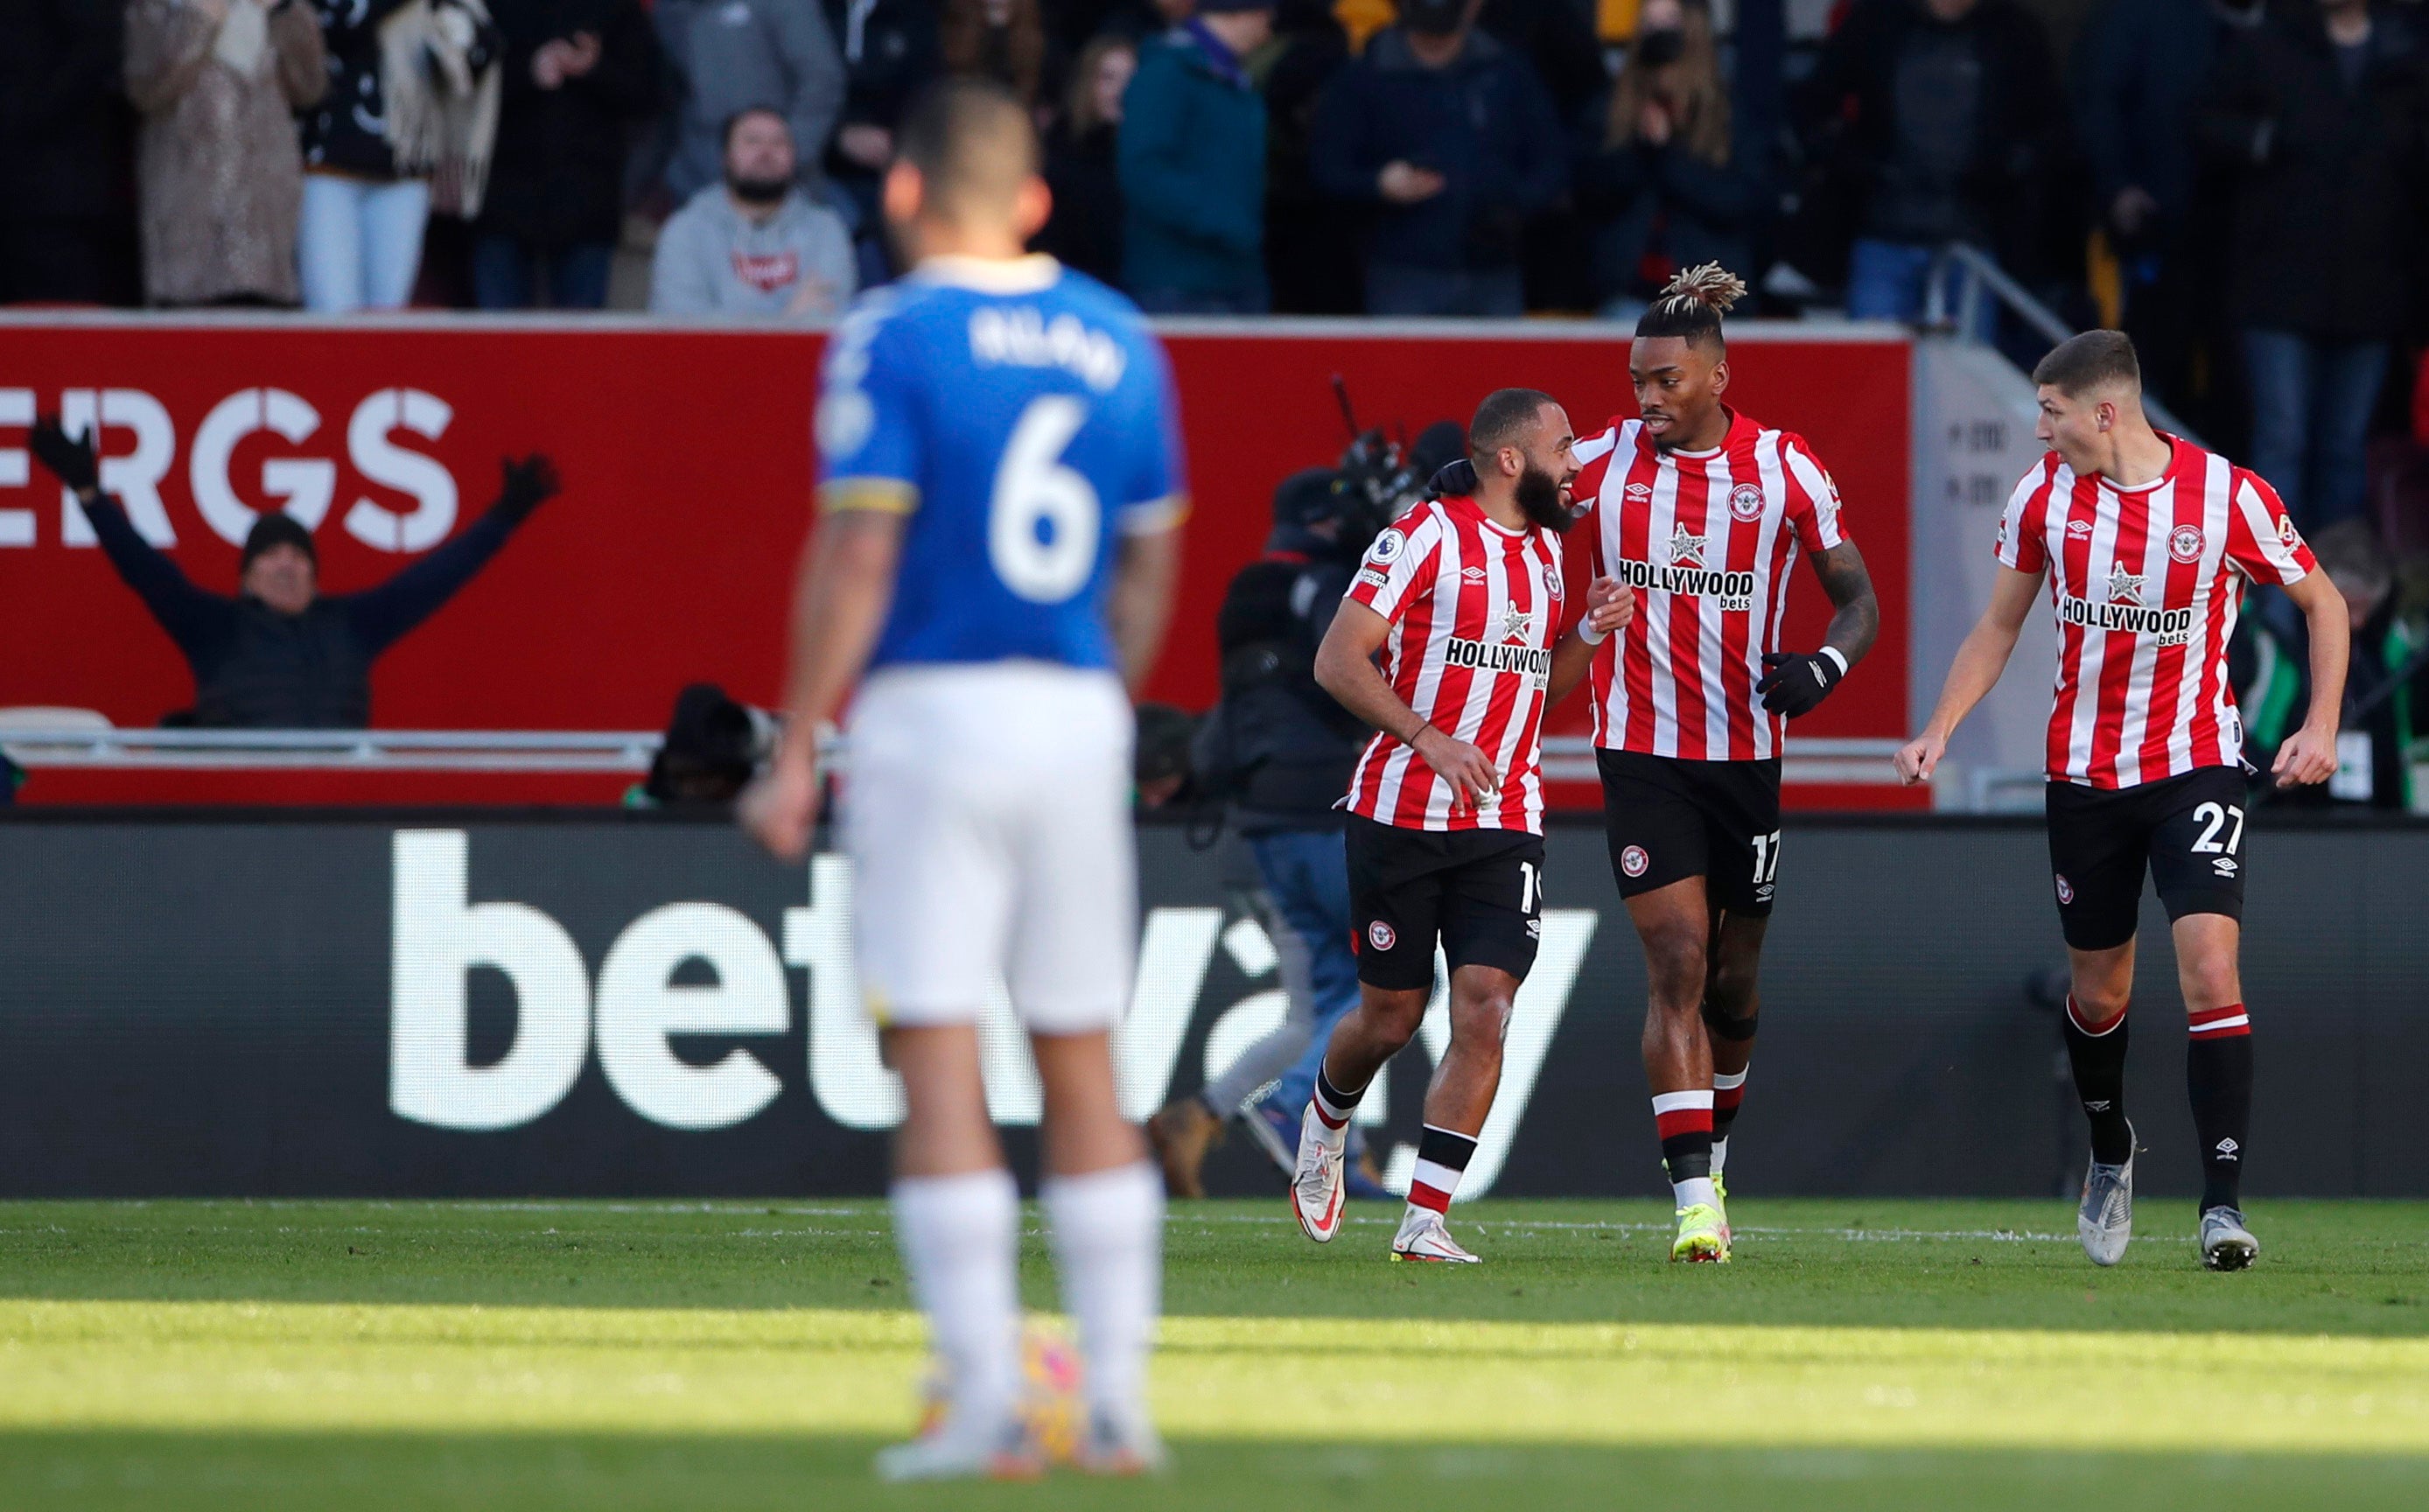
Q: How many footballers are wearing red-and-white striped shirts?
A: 3